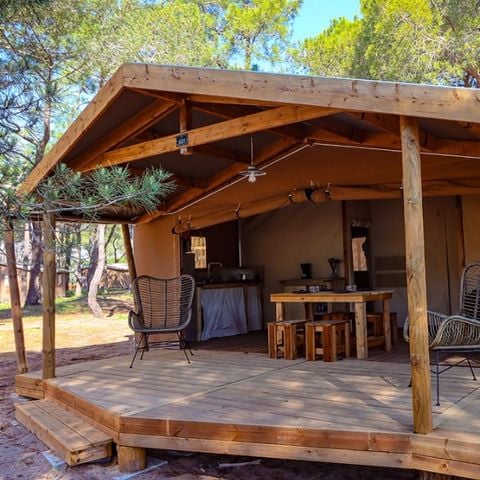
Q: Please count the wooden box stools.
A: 4